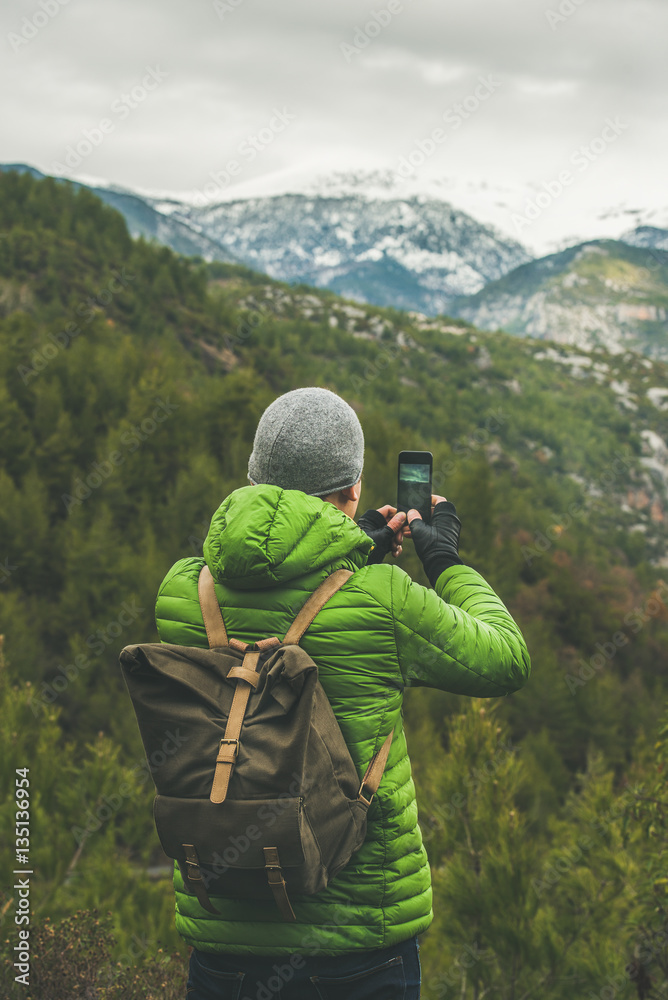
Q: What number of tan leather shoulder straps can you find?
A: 2